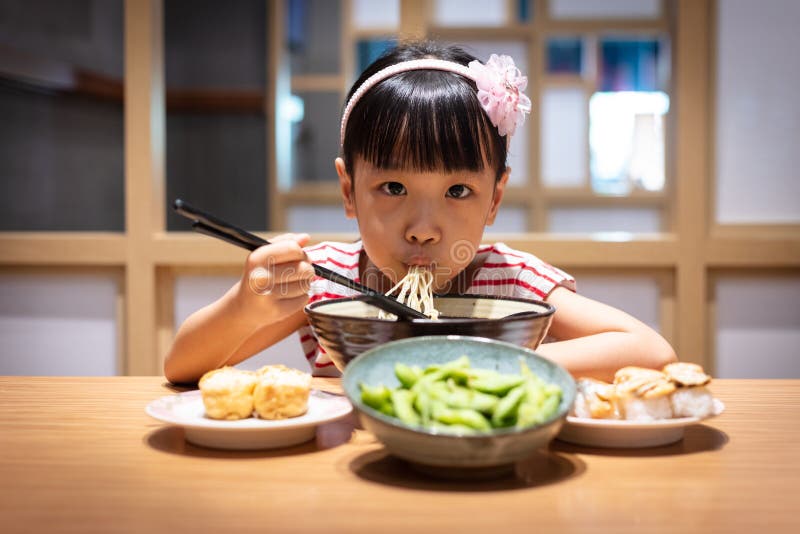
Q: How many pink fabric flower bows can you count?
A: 1